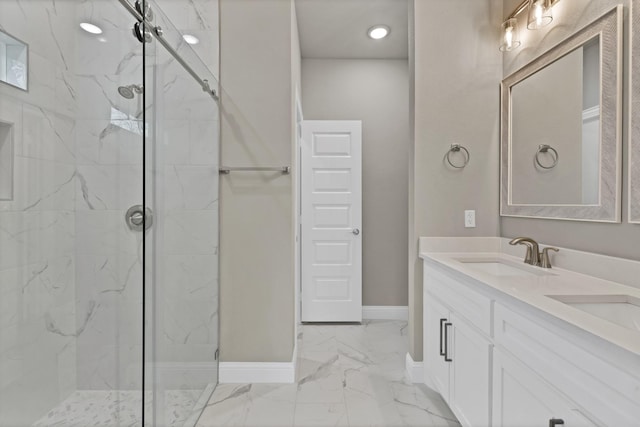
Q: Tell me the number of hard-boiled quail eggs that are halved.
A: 0